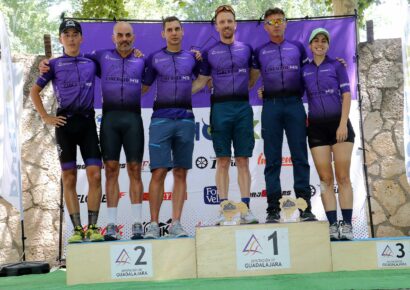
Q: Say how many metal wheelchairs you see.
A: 0